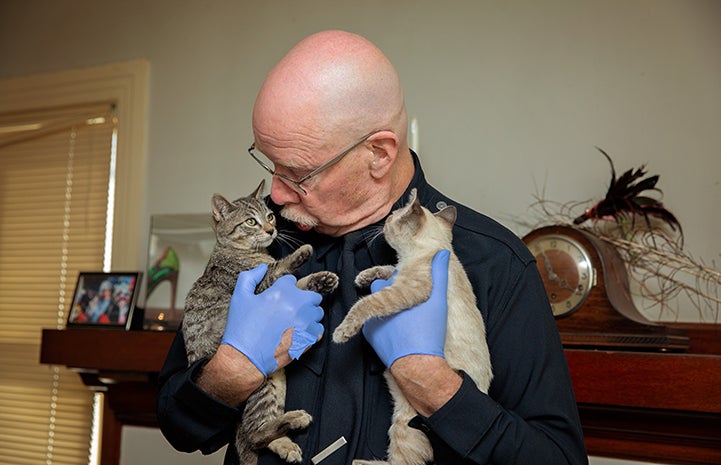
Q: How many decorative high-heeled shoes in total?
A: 1